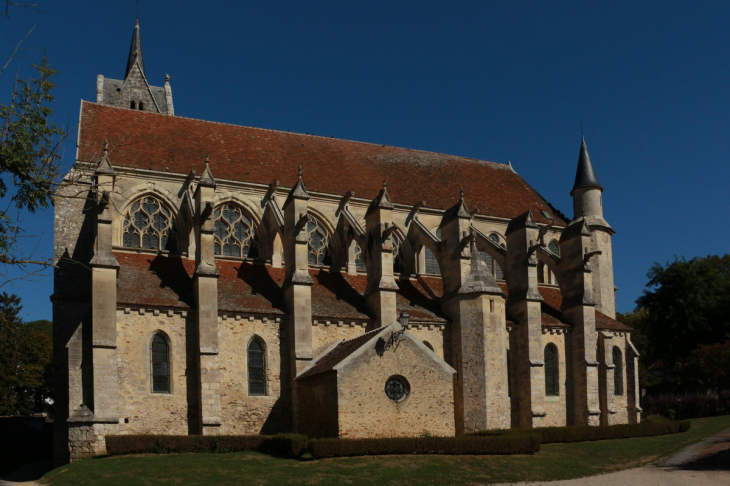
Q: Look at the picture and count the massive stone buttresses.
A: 7